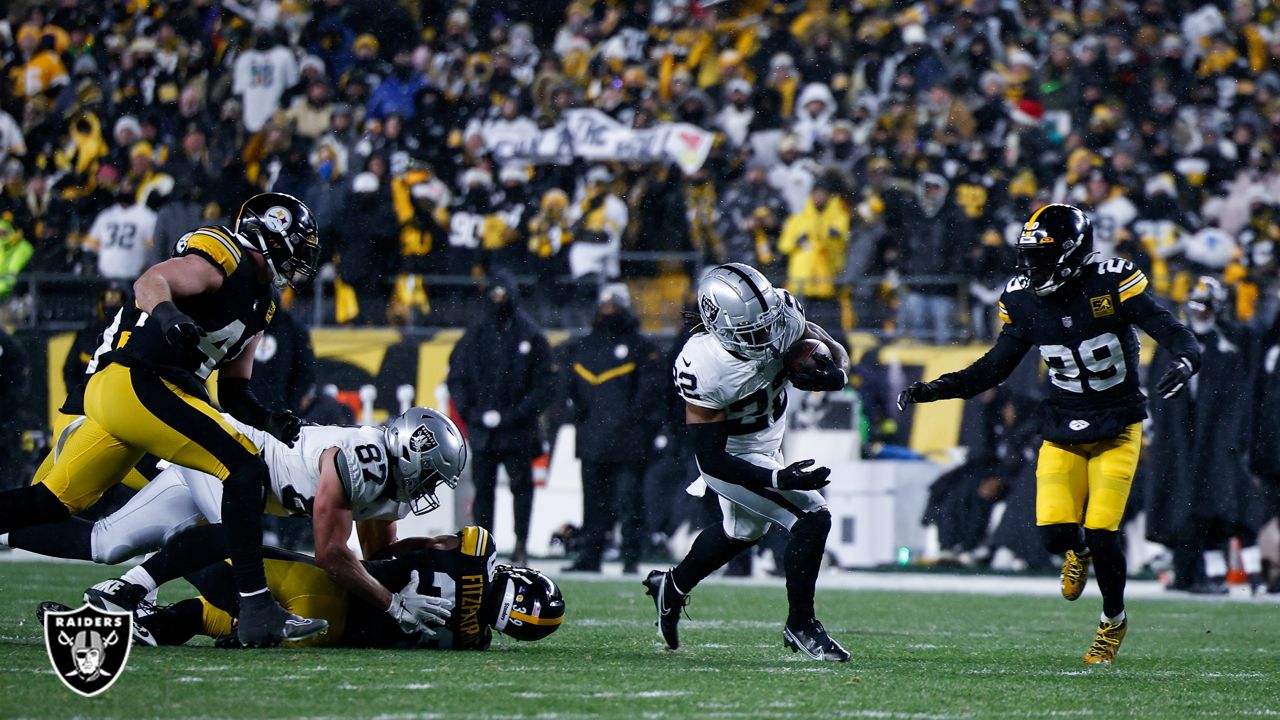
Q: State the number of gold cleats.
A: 2